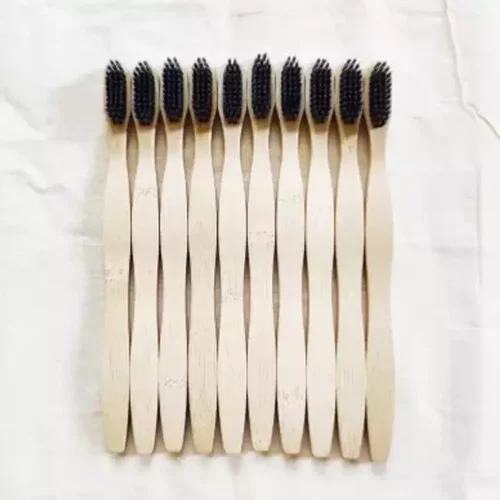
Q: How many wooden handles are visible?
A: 10